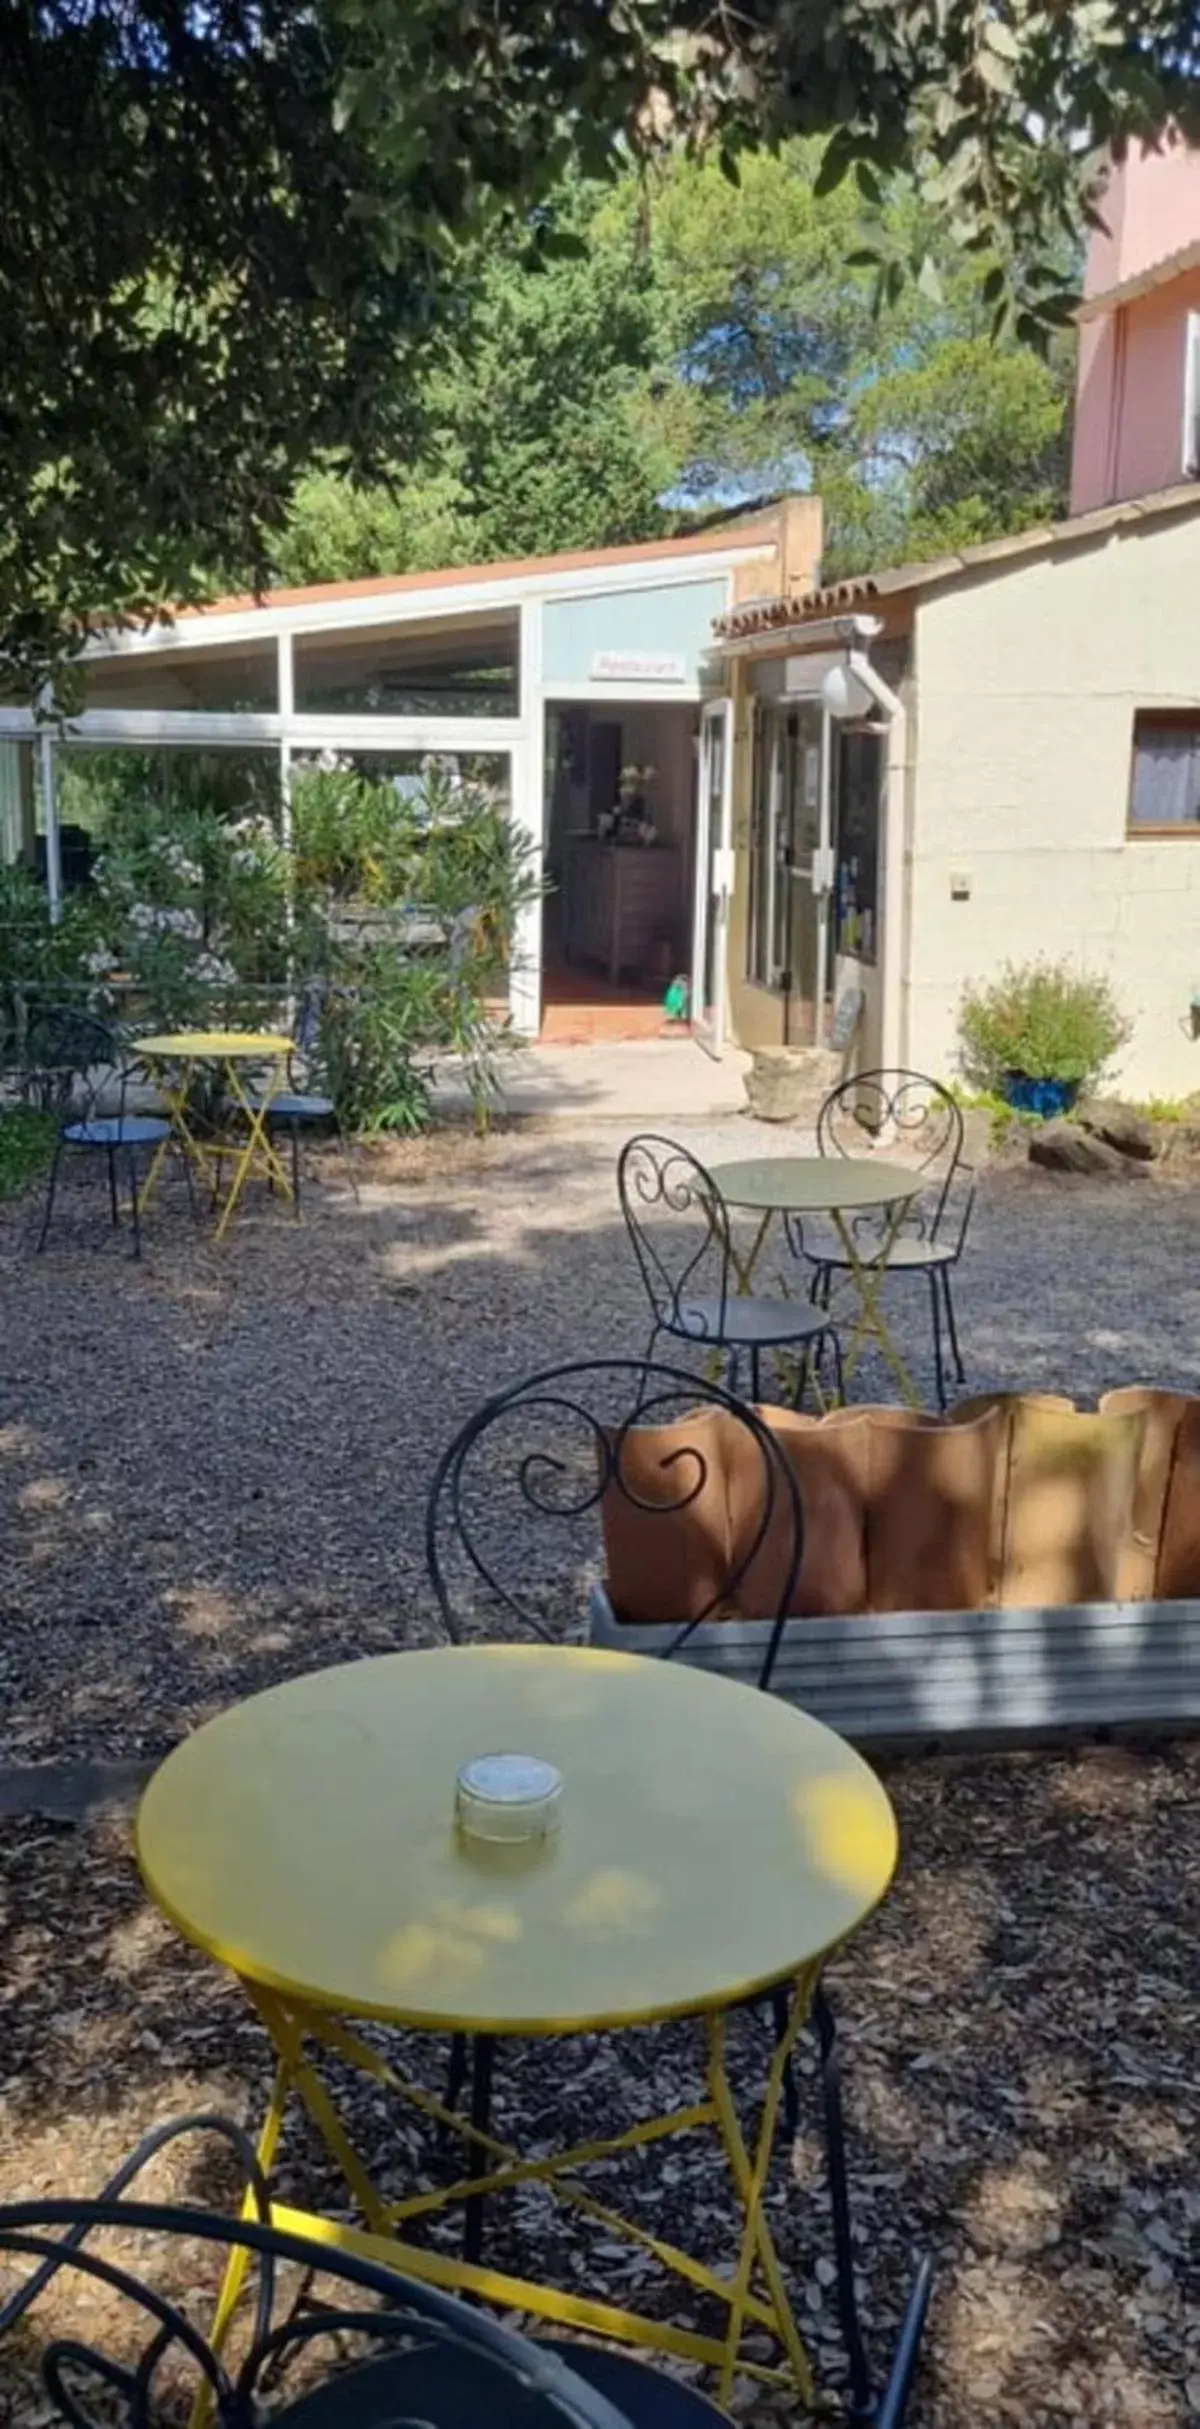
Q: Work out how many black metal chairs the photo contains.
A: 6